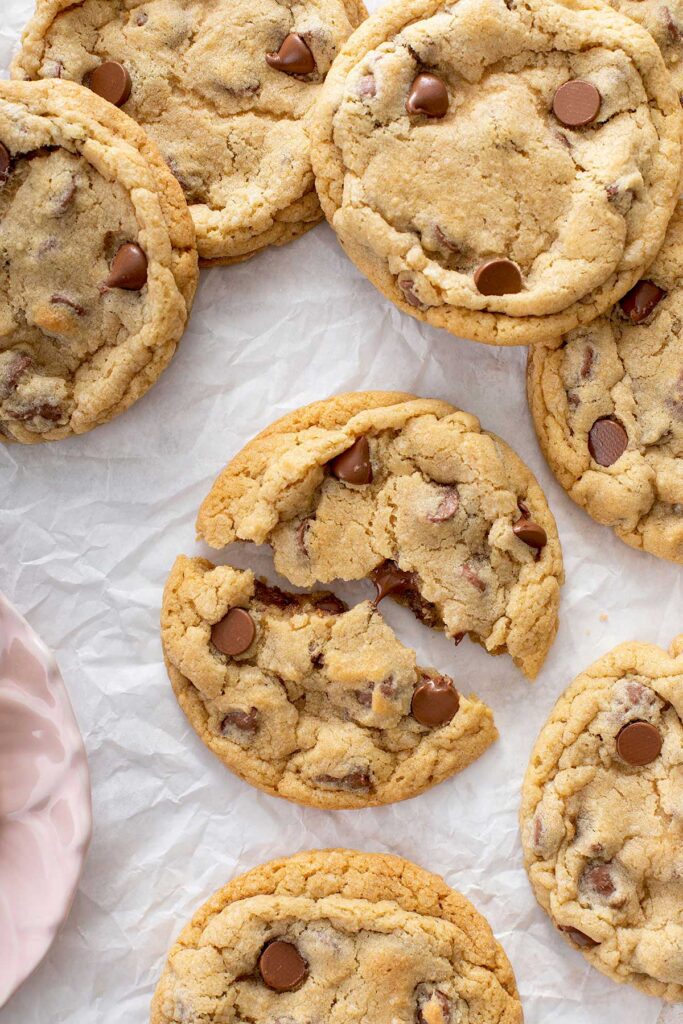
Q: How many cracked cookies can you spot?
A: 1